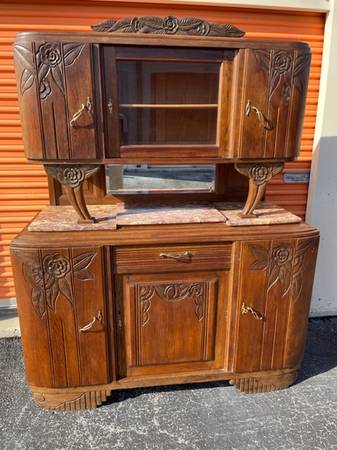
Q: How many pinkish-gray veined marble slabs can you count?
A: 3